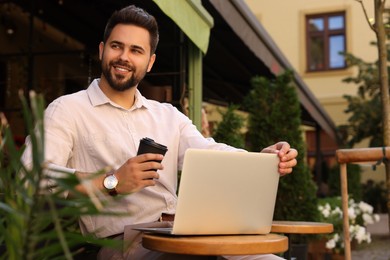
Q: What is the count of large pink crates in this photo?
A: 0